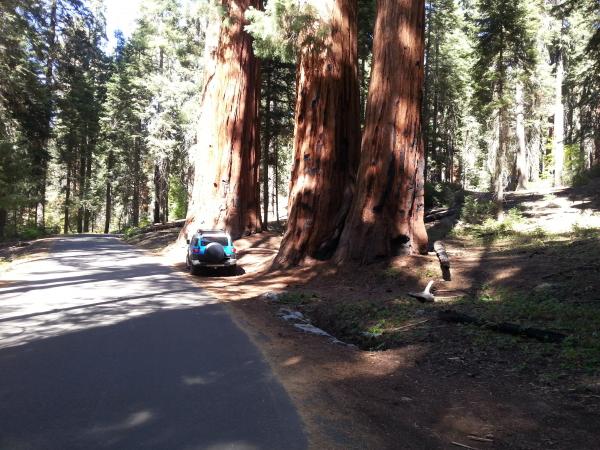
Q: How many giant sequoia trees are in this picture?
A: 3